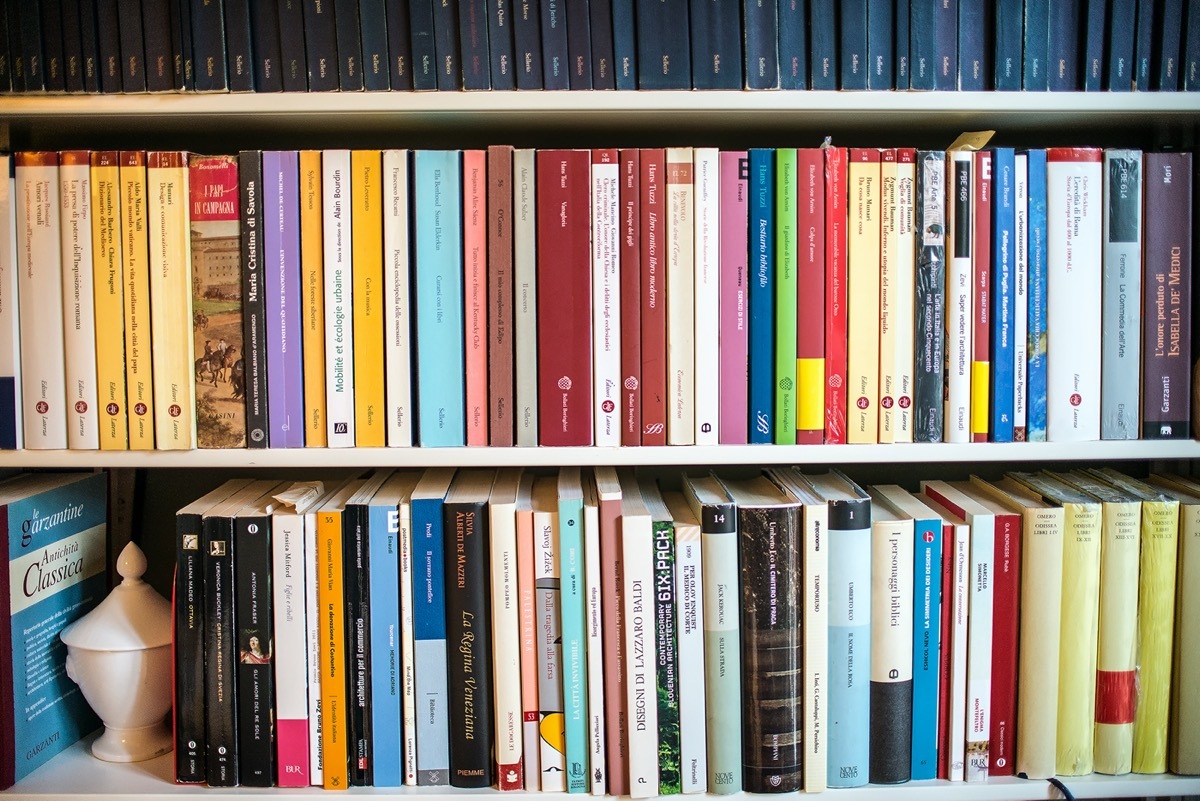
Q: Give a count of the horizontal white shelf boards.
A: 3